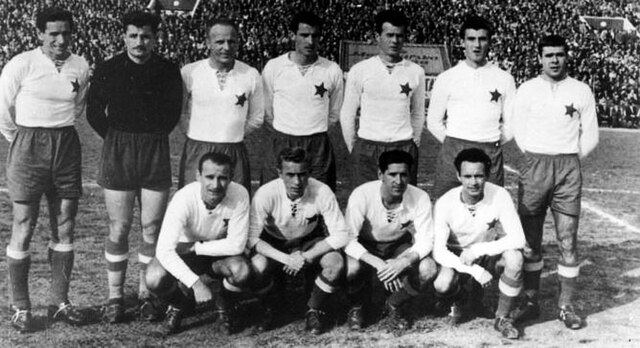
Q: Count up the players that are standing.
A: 7